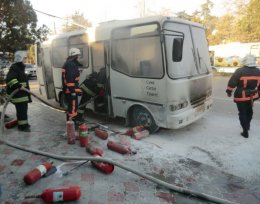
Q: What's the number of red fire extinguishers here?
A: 11